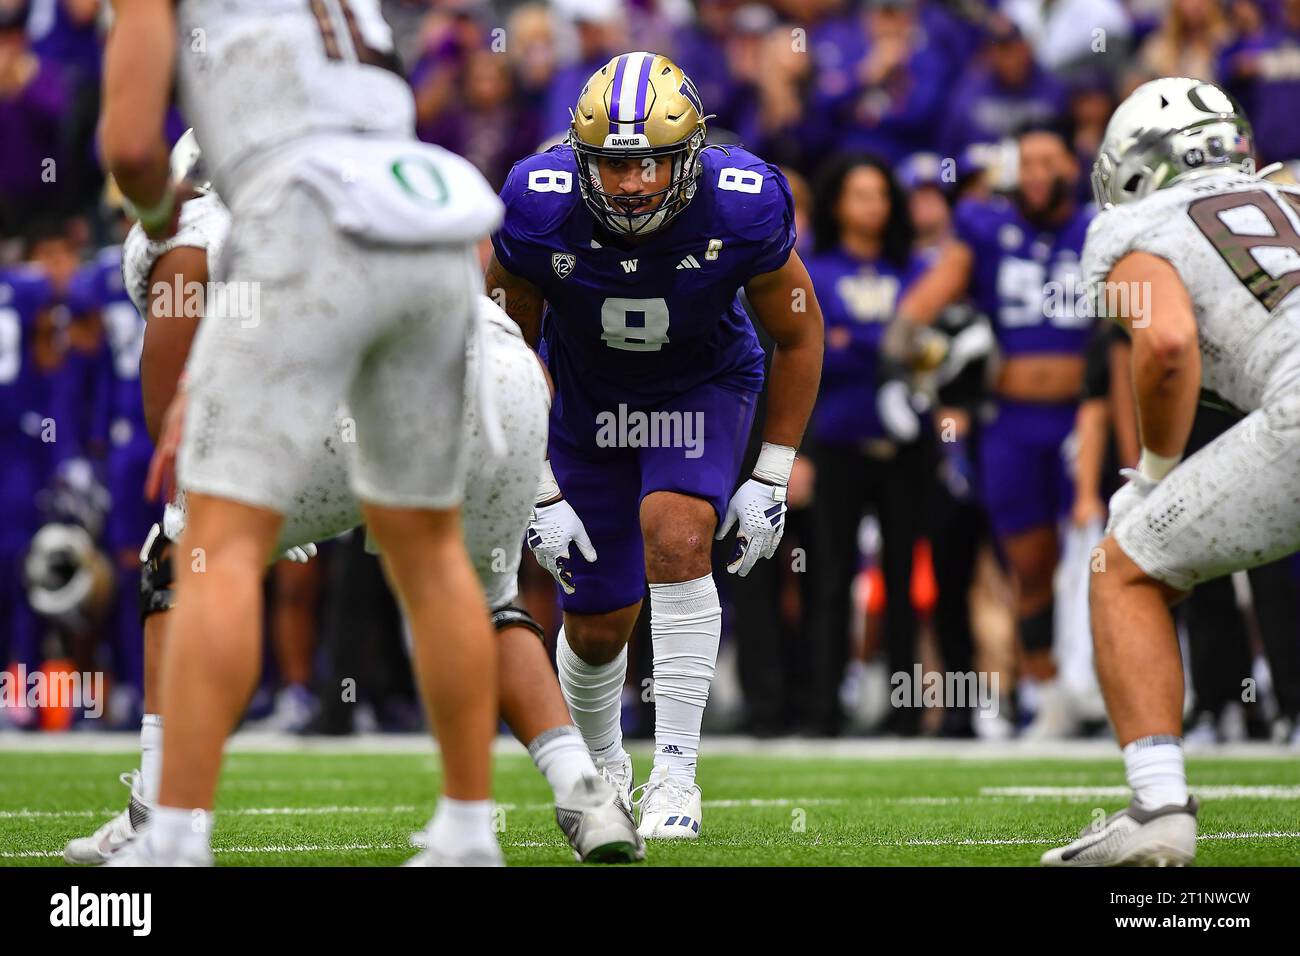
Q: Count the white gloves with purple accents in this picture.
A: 2